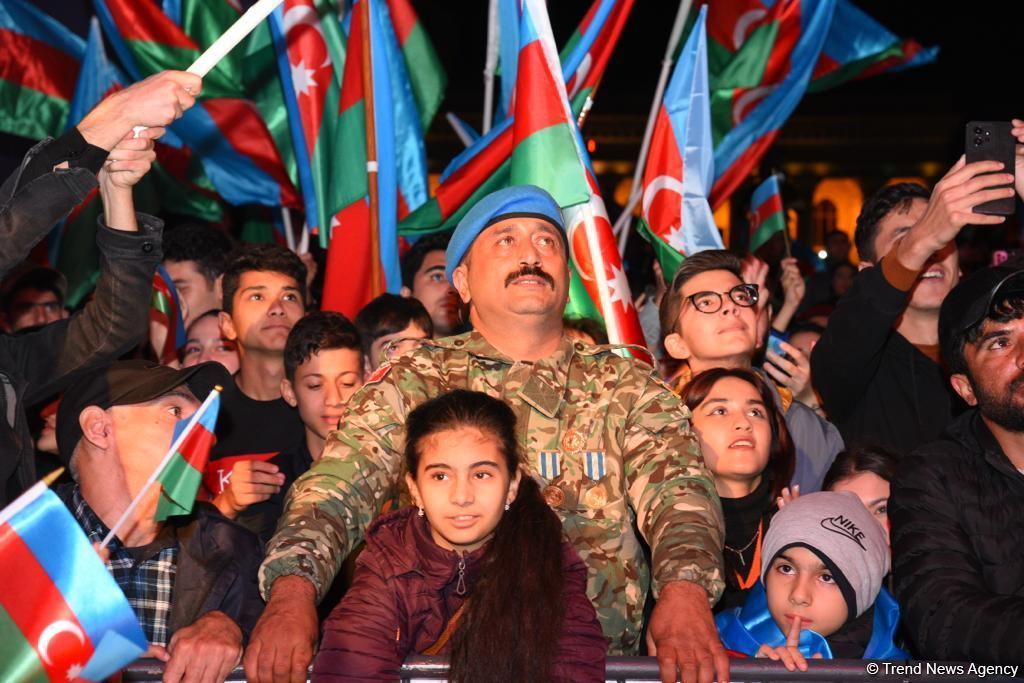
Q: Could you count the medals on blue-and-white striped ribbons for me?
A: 2